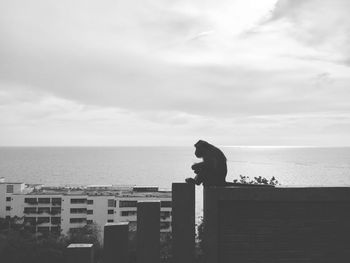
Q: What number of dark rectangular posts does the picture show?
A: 4